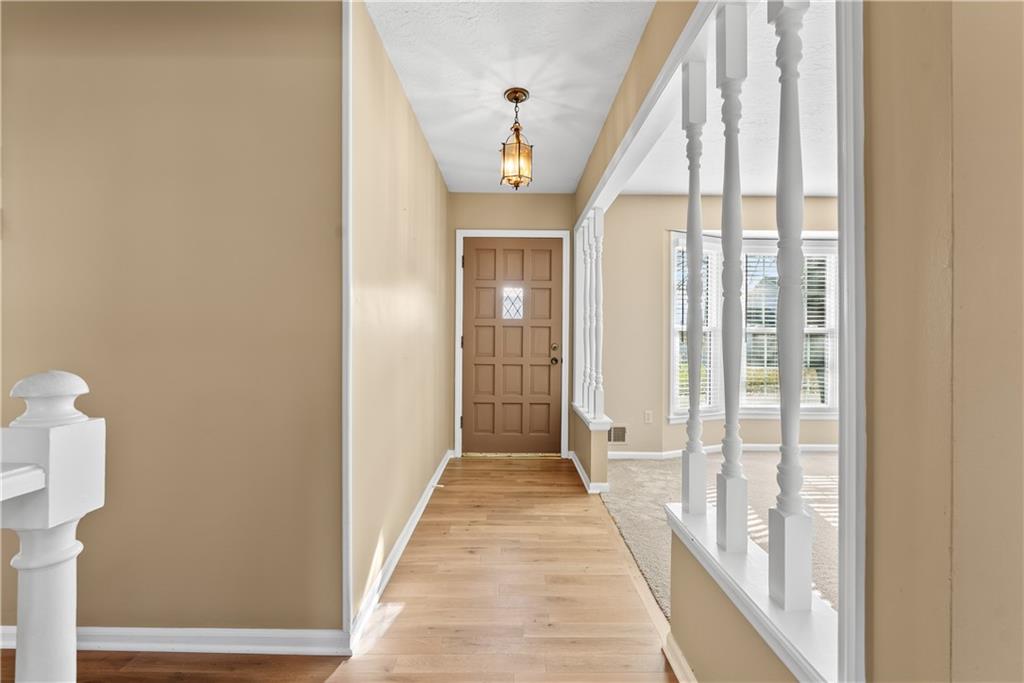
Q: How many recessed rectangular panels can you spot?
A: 14